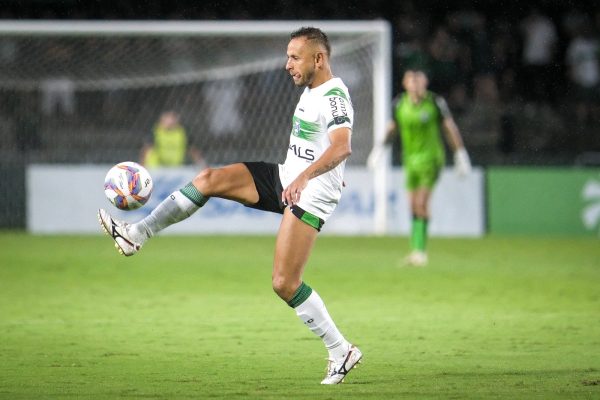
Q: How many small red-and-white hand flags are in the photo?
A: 0